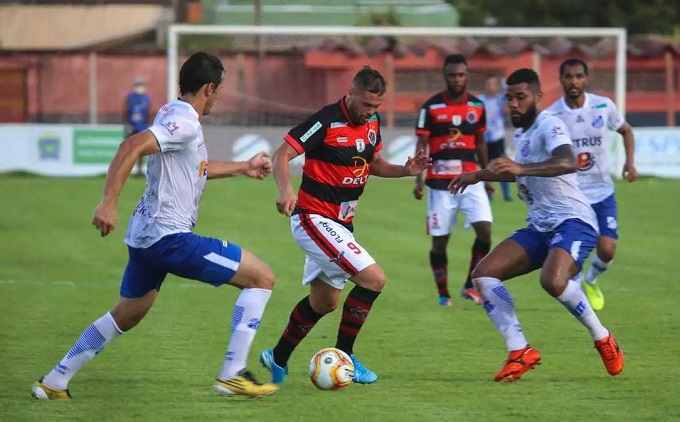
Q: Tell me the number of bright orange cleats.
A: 2